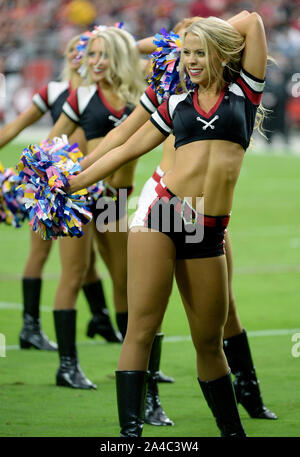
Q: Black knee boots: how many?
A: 8